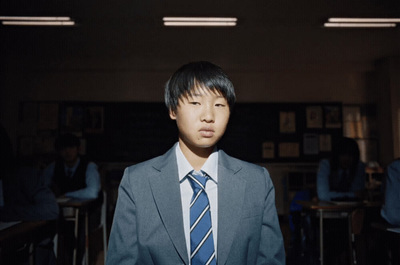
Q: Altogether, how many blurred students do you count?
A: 4